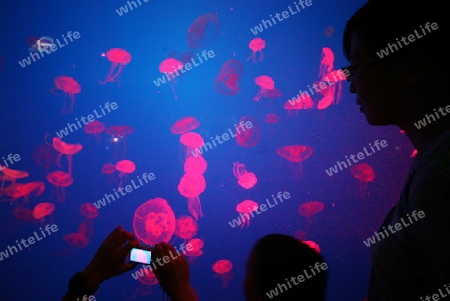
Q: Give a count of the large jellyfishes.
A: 1